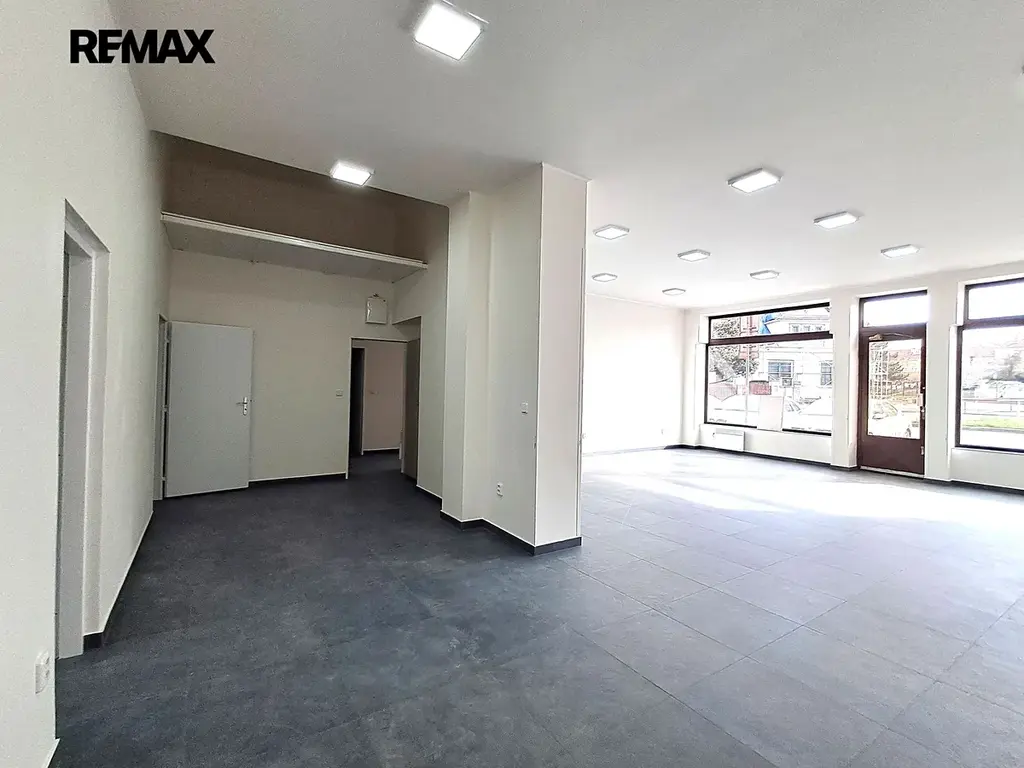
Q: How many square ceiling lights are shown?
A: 10